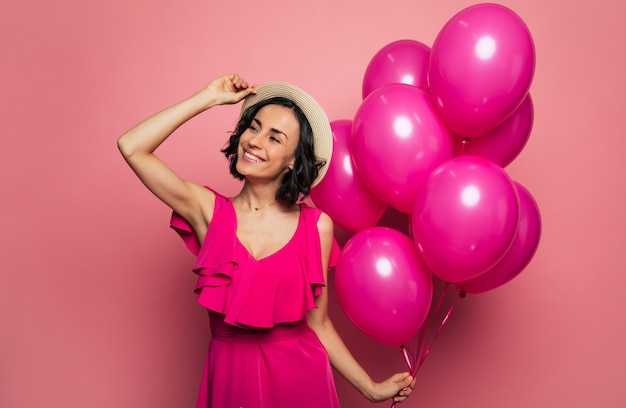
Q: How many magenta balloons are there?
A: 8